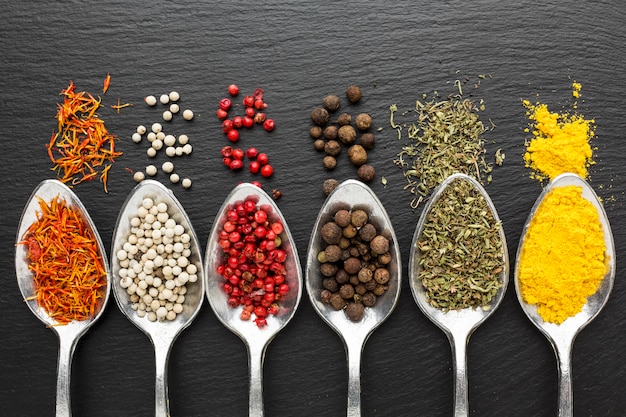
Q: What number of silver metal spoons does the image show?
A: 6